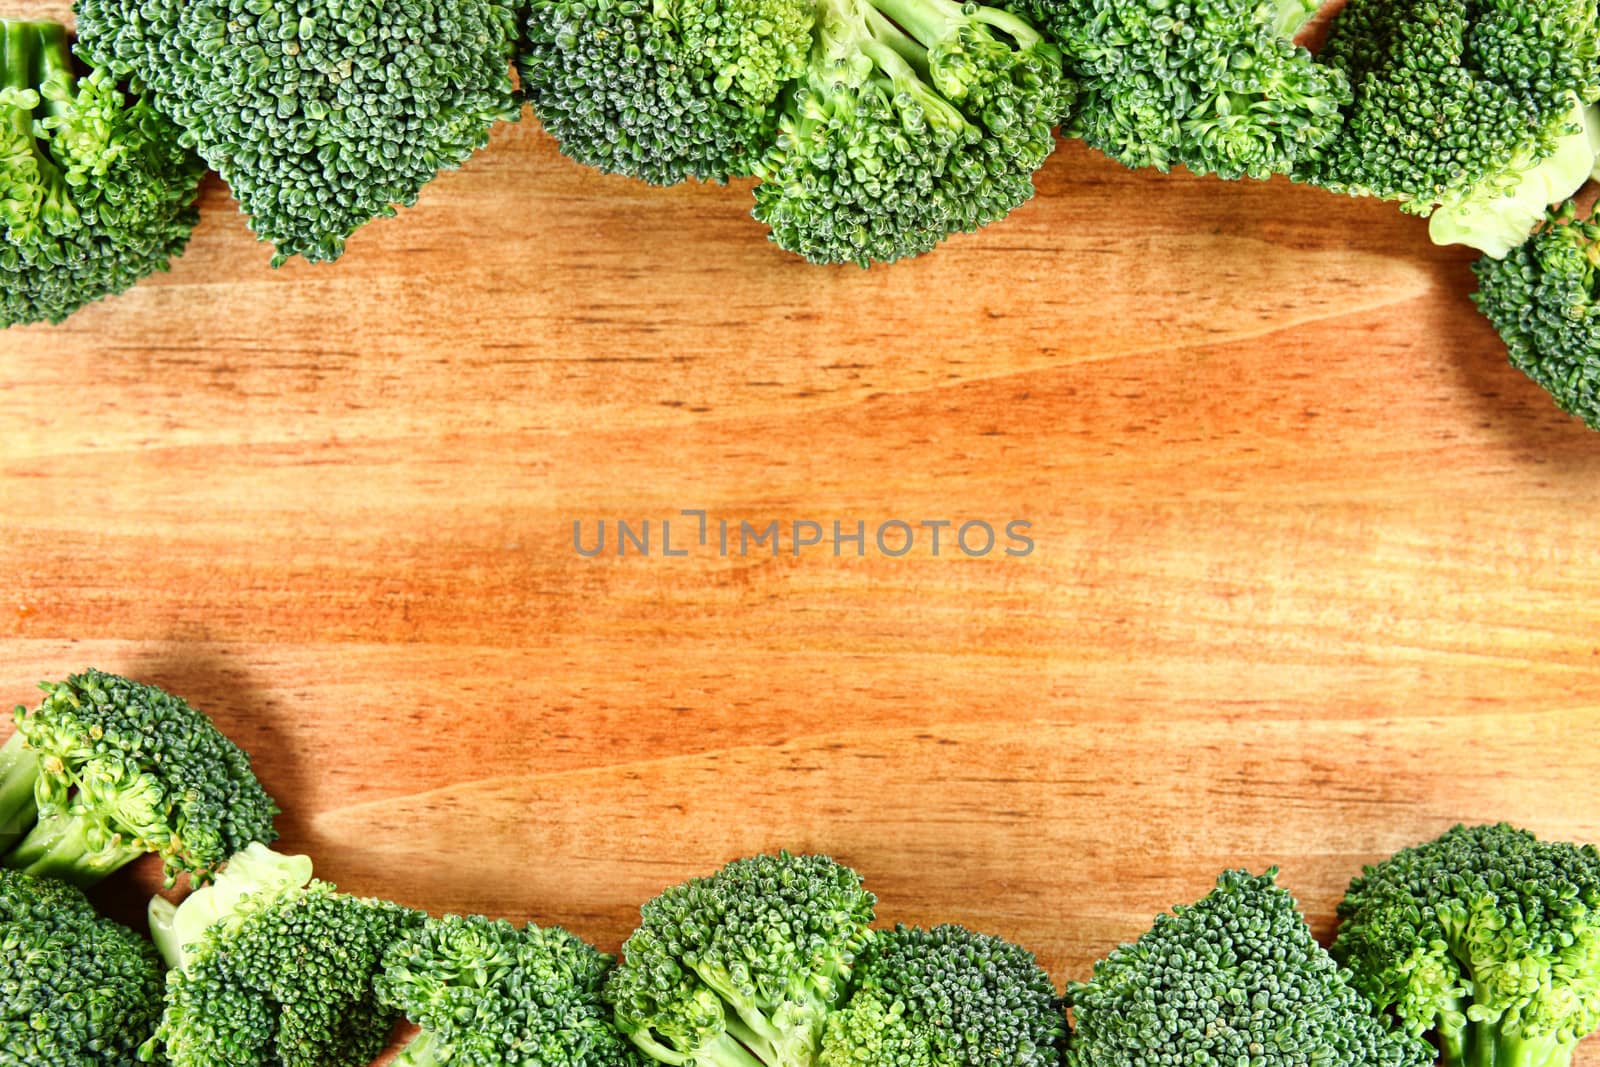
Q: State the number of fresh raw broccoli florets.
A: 15